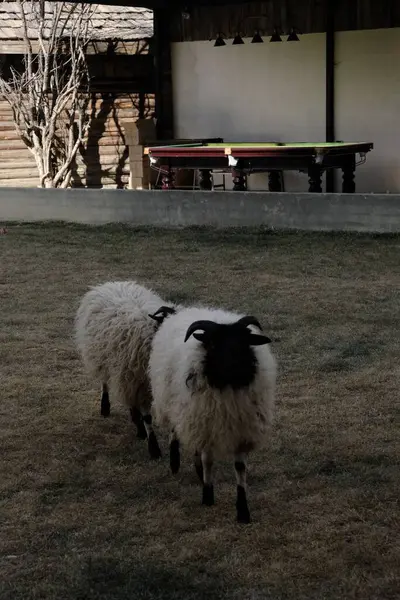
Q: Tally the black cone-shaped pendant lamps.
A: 5